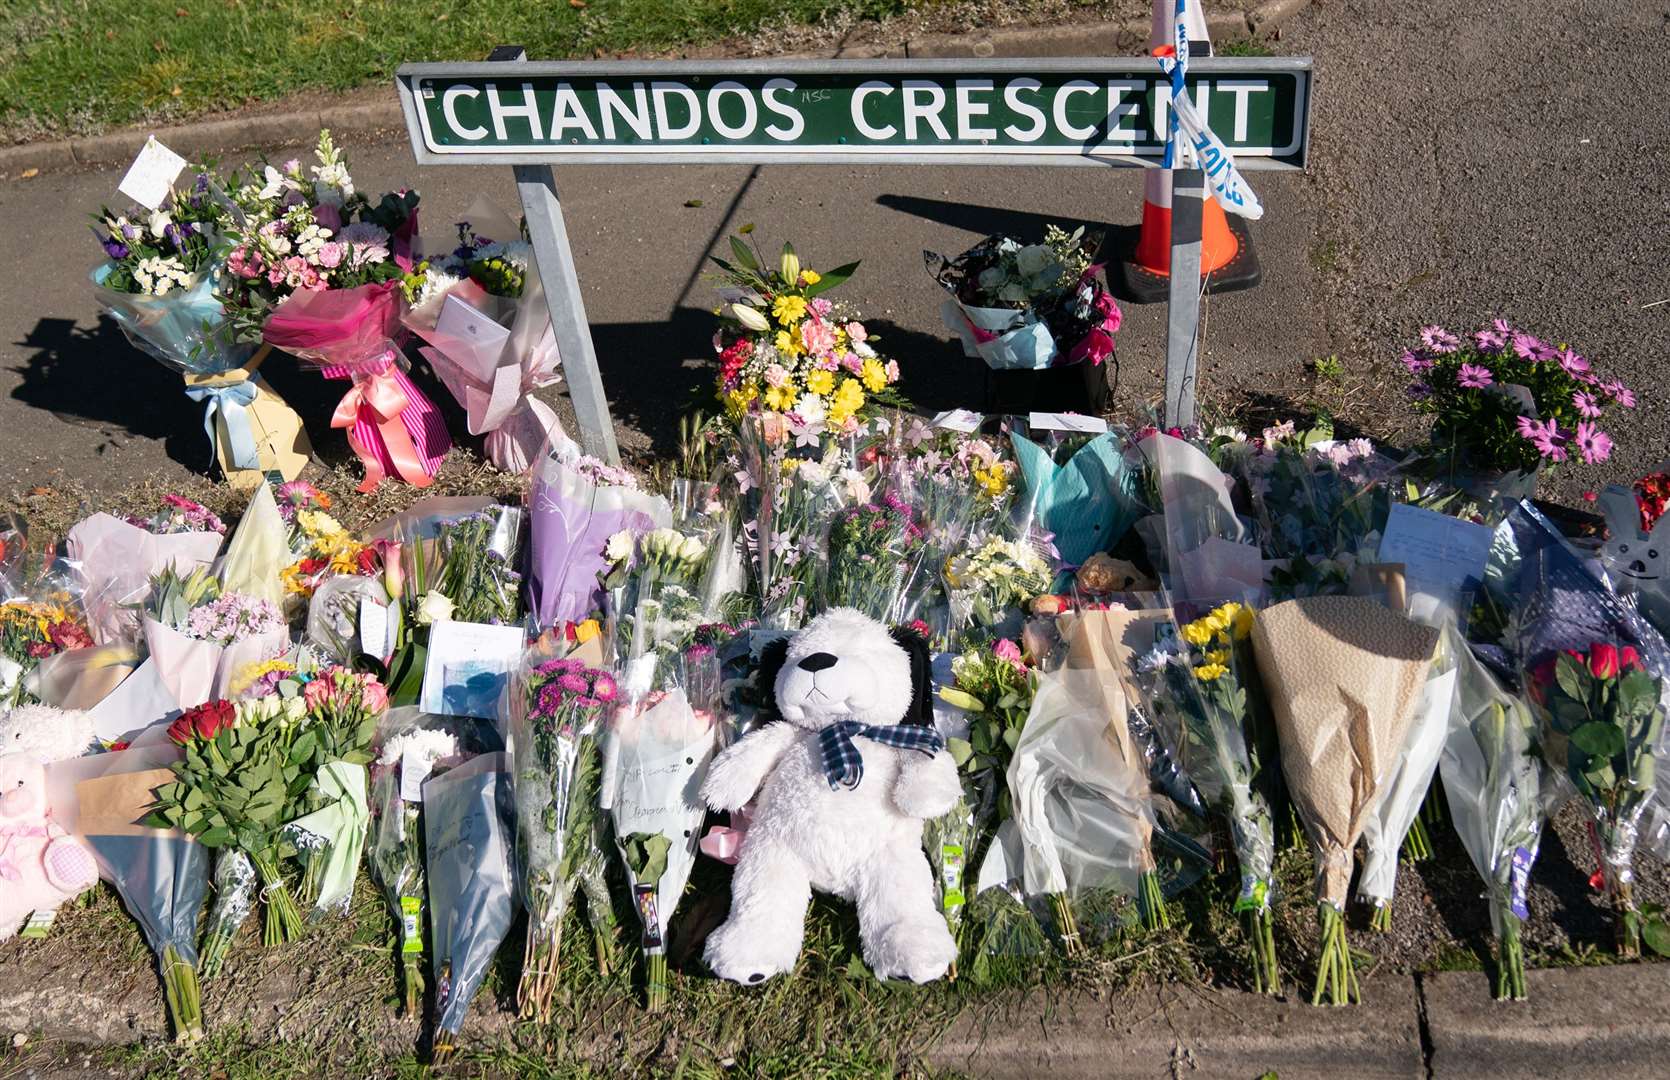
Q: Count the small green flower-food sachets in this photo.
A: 3